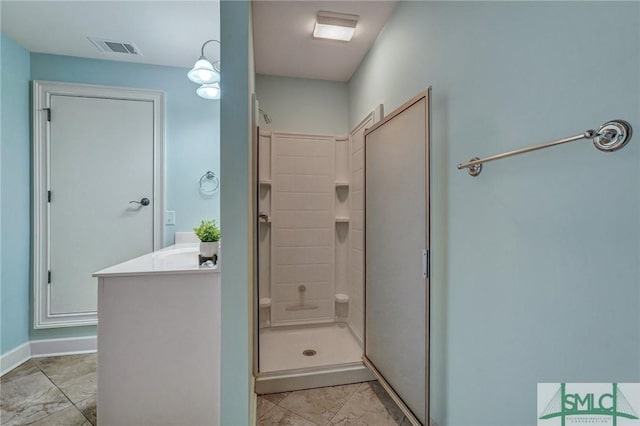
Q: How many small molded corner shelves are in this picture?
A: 6